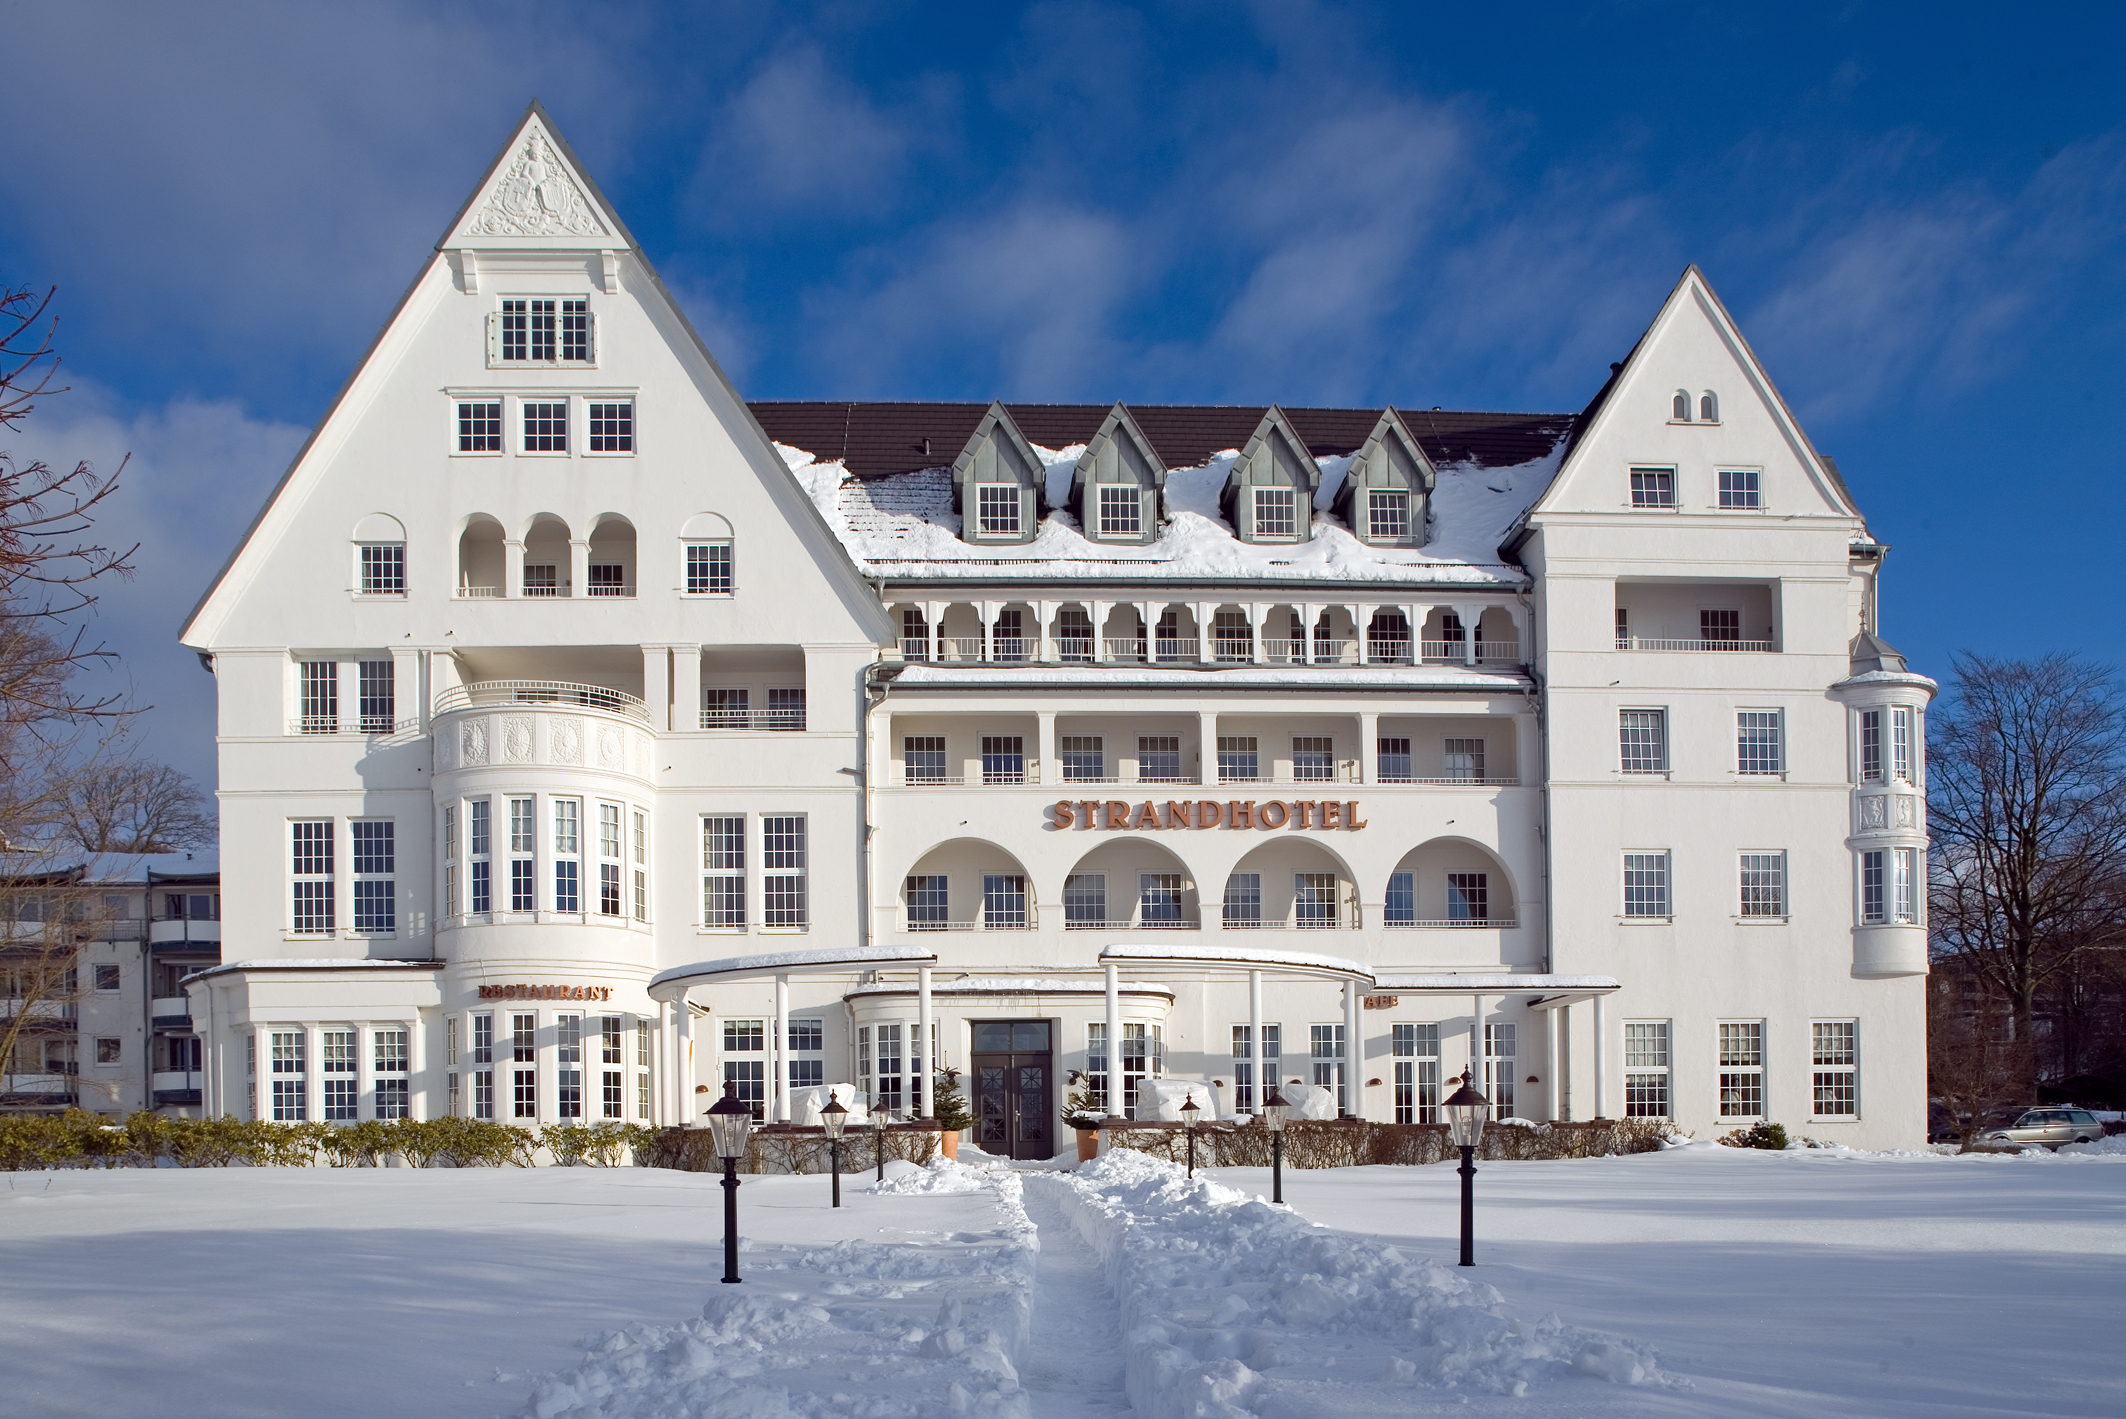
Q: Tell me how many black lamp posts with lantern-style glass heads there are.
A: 6